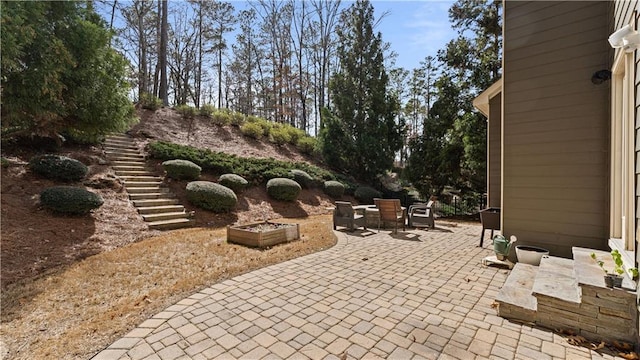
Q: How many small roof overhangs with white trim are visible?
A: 1